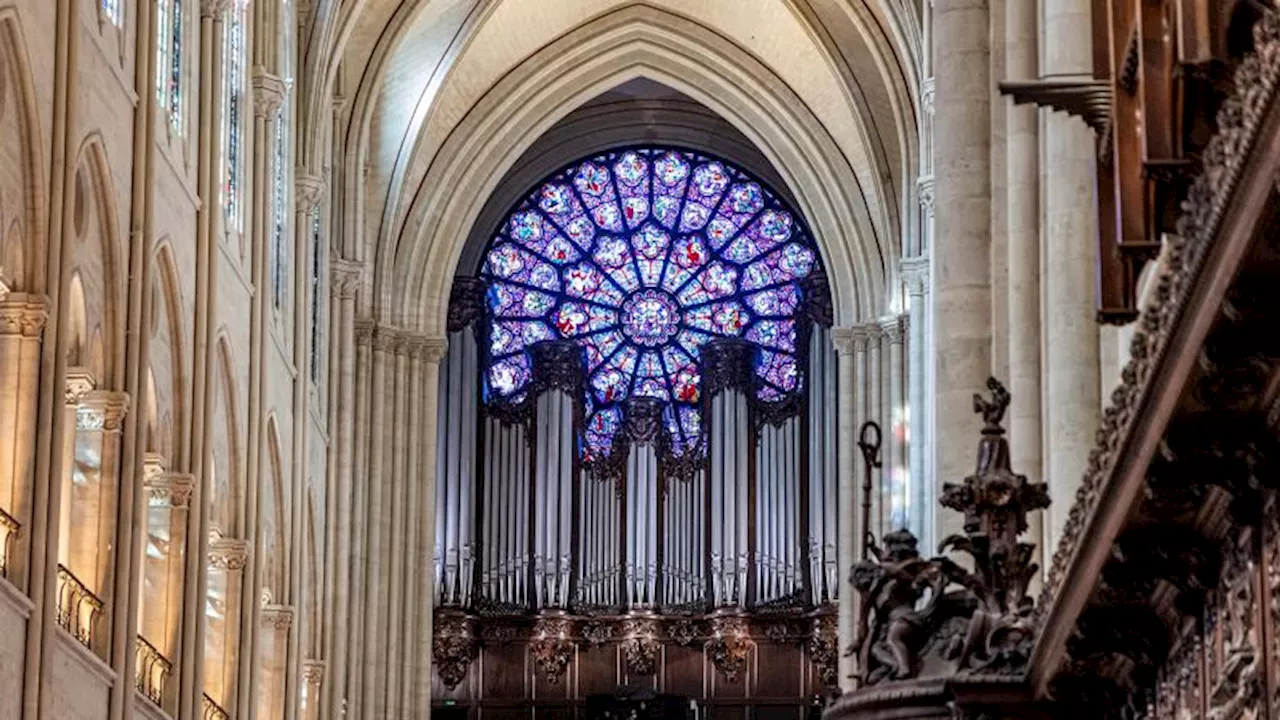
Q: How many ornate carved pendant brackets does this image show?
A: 5